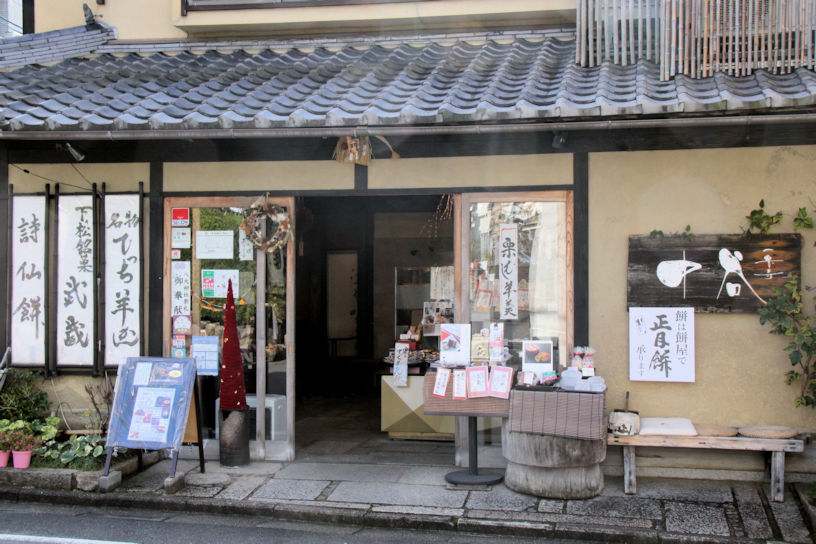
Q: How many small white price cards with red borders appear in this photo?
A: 4